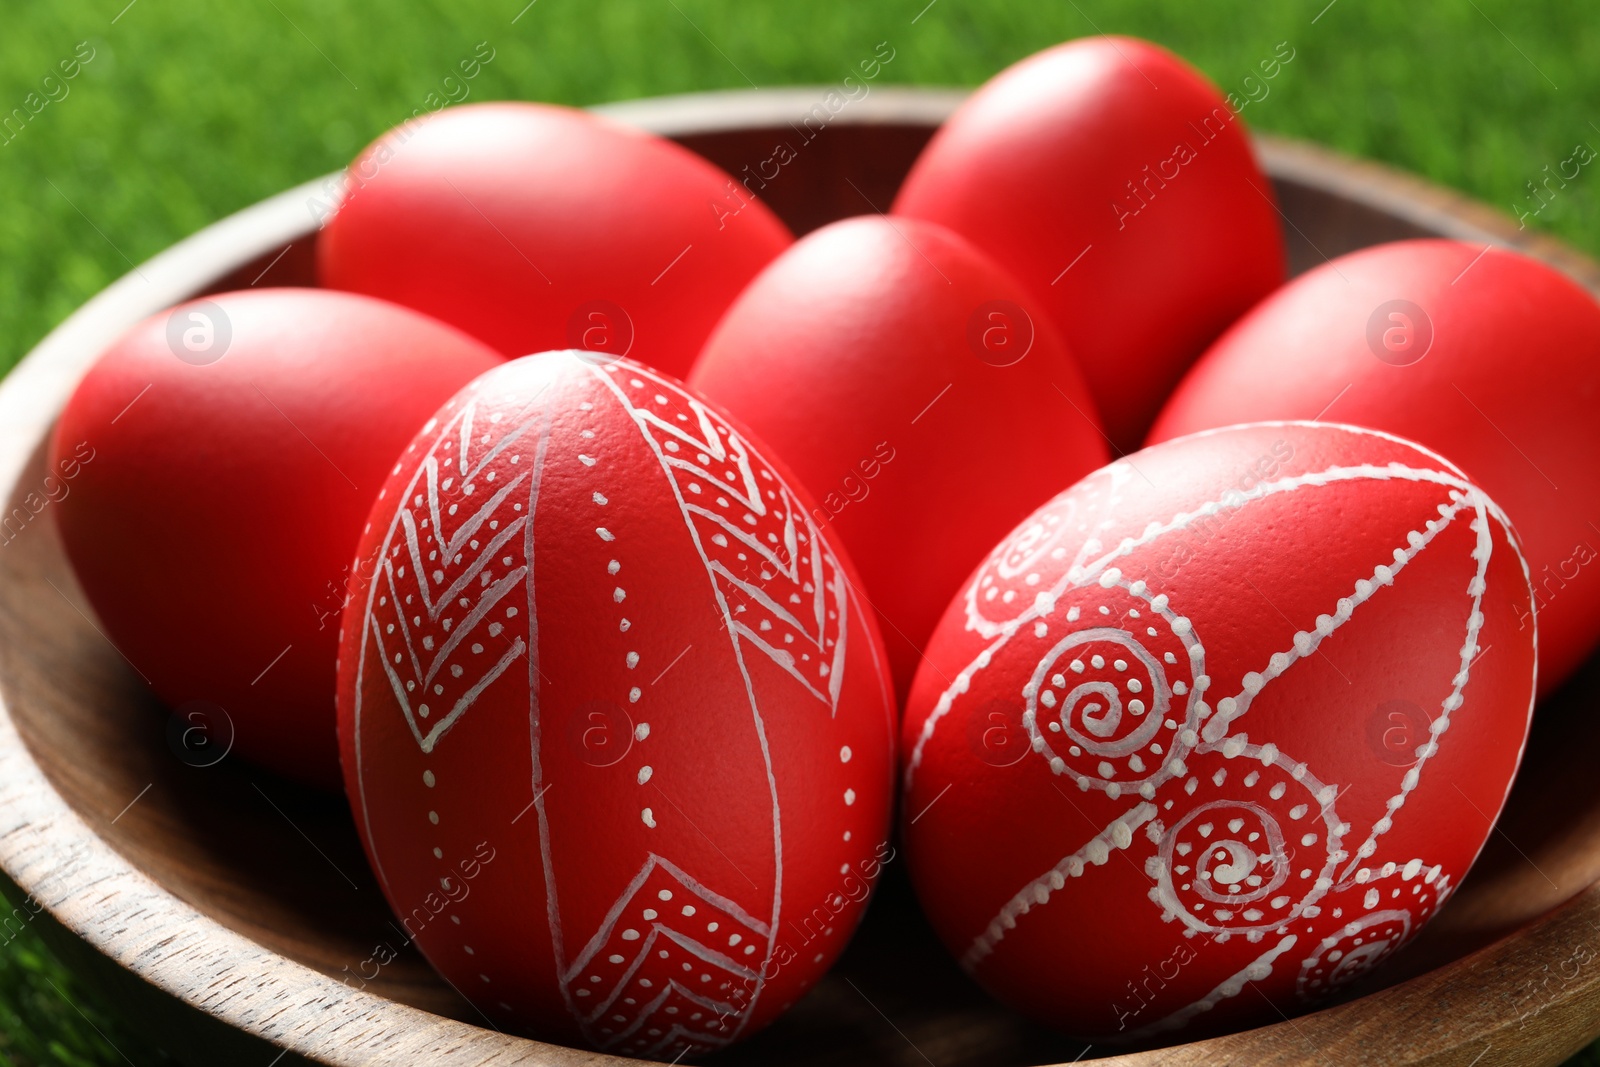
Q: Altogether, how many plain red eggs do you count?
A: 5